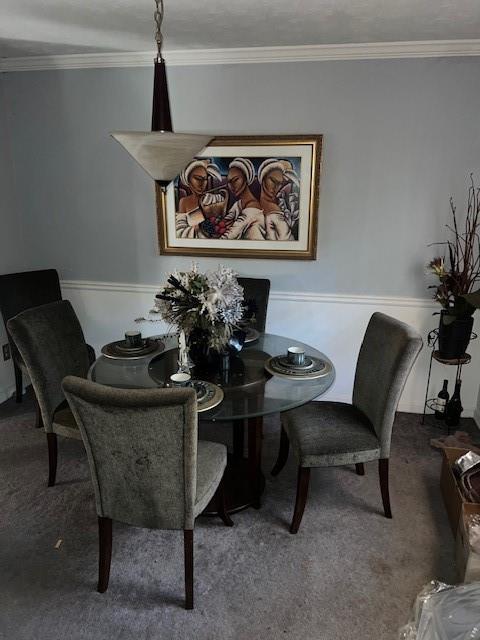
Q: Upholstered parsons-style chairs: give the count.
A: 5